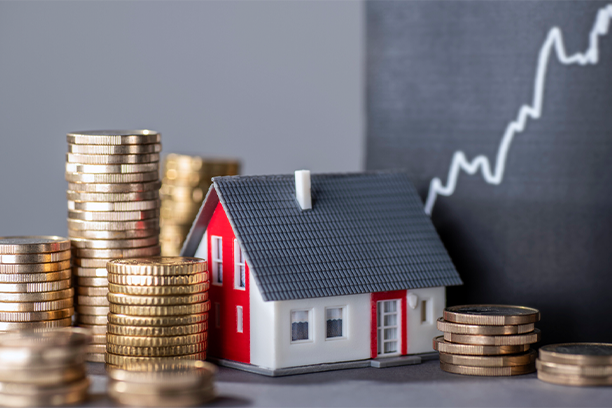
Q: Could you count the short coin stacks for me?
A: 4